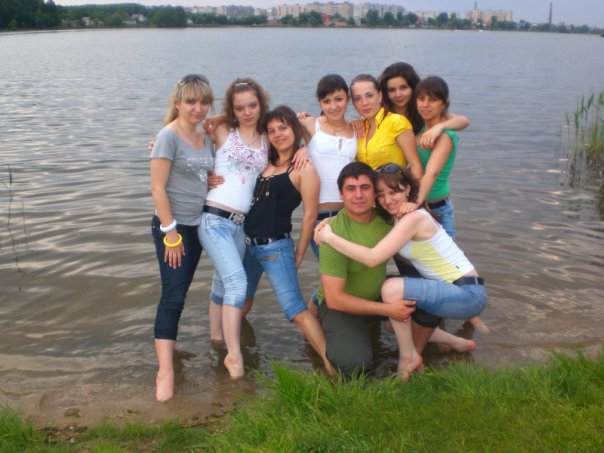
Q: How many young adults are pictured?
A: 9